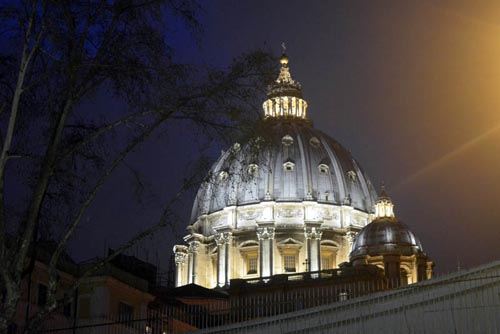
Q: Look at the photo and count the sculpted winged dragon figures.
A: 0